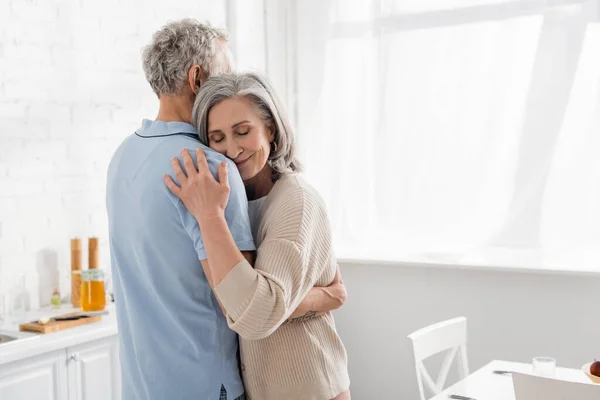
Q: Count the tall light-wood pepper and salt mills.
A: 2